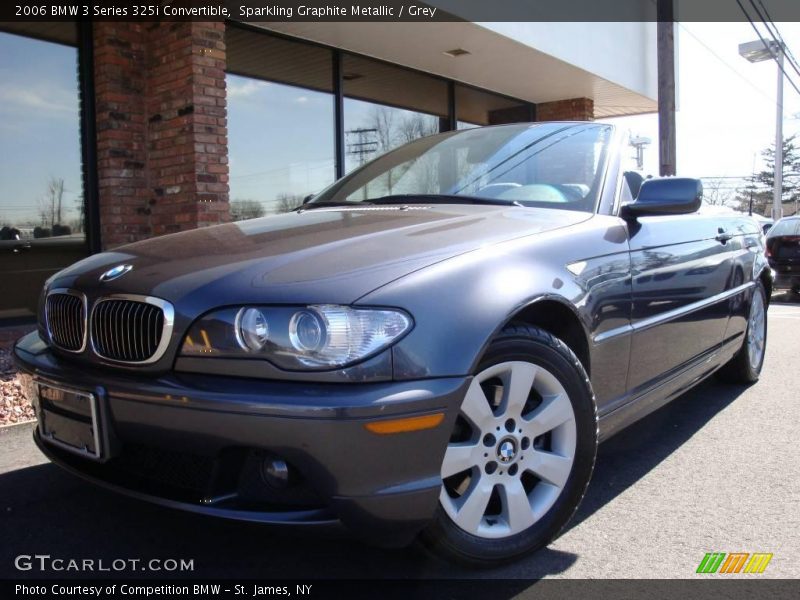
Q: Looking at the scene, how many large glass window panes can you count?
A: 4